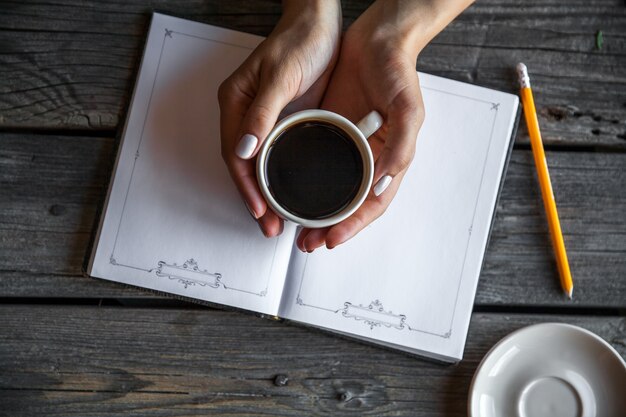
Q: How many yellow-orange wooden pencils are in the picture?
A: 1